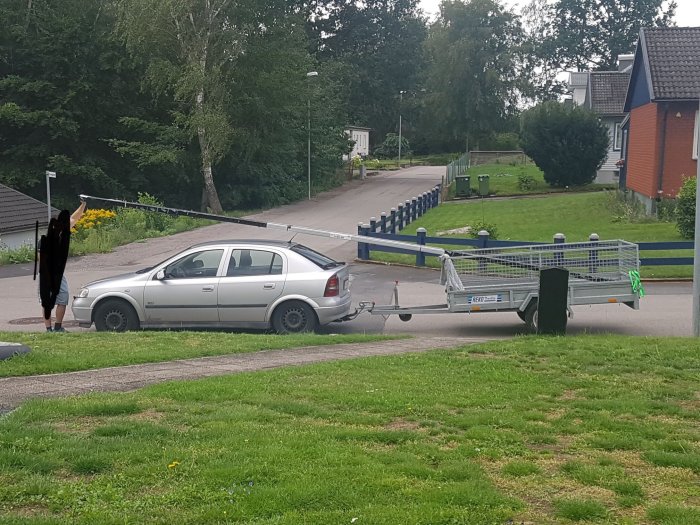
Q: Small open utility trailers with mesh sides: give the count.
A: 1